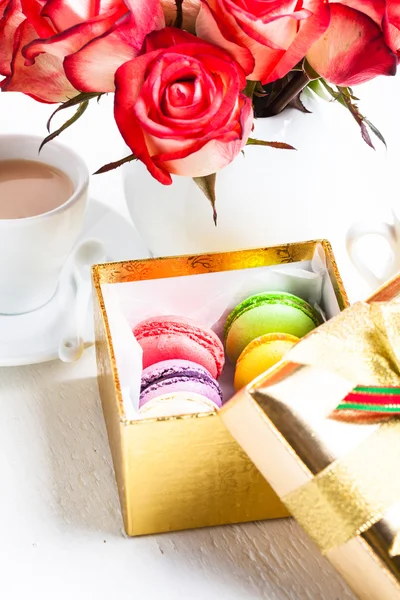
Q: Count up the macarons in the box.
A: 5